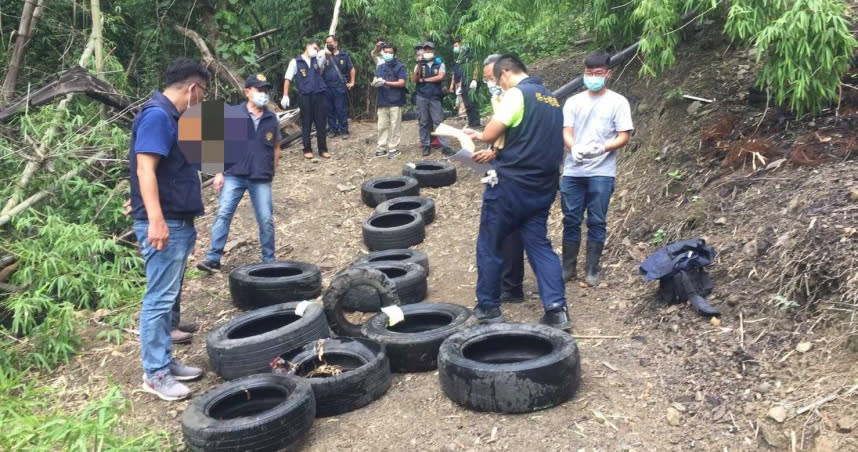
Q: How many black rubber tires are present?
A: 13